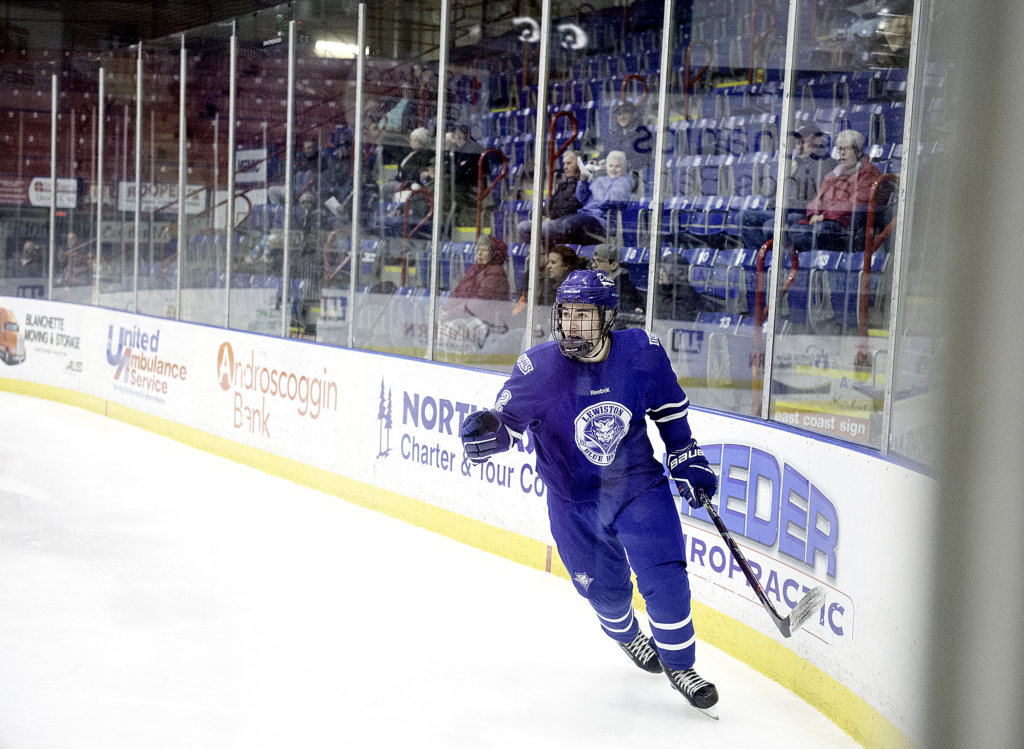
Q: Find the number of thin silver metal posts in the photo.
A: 12